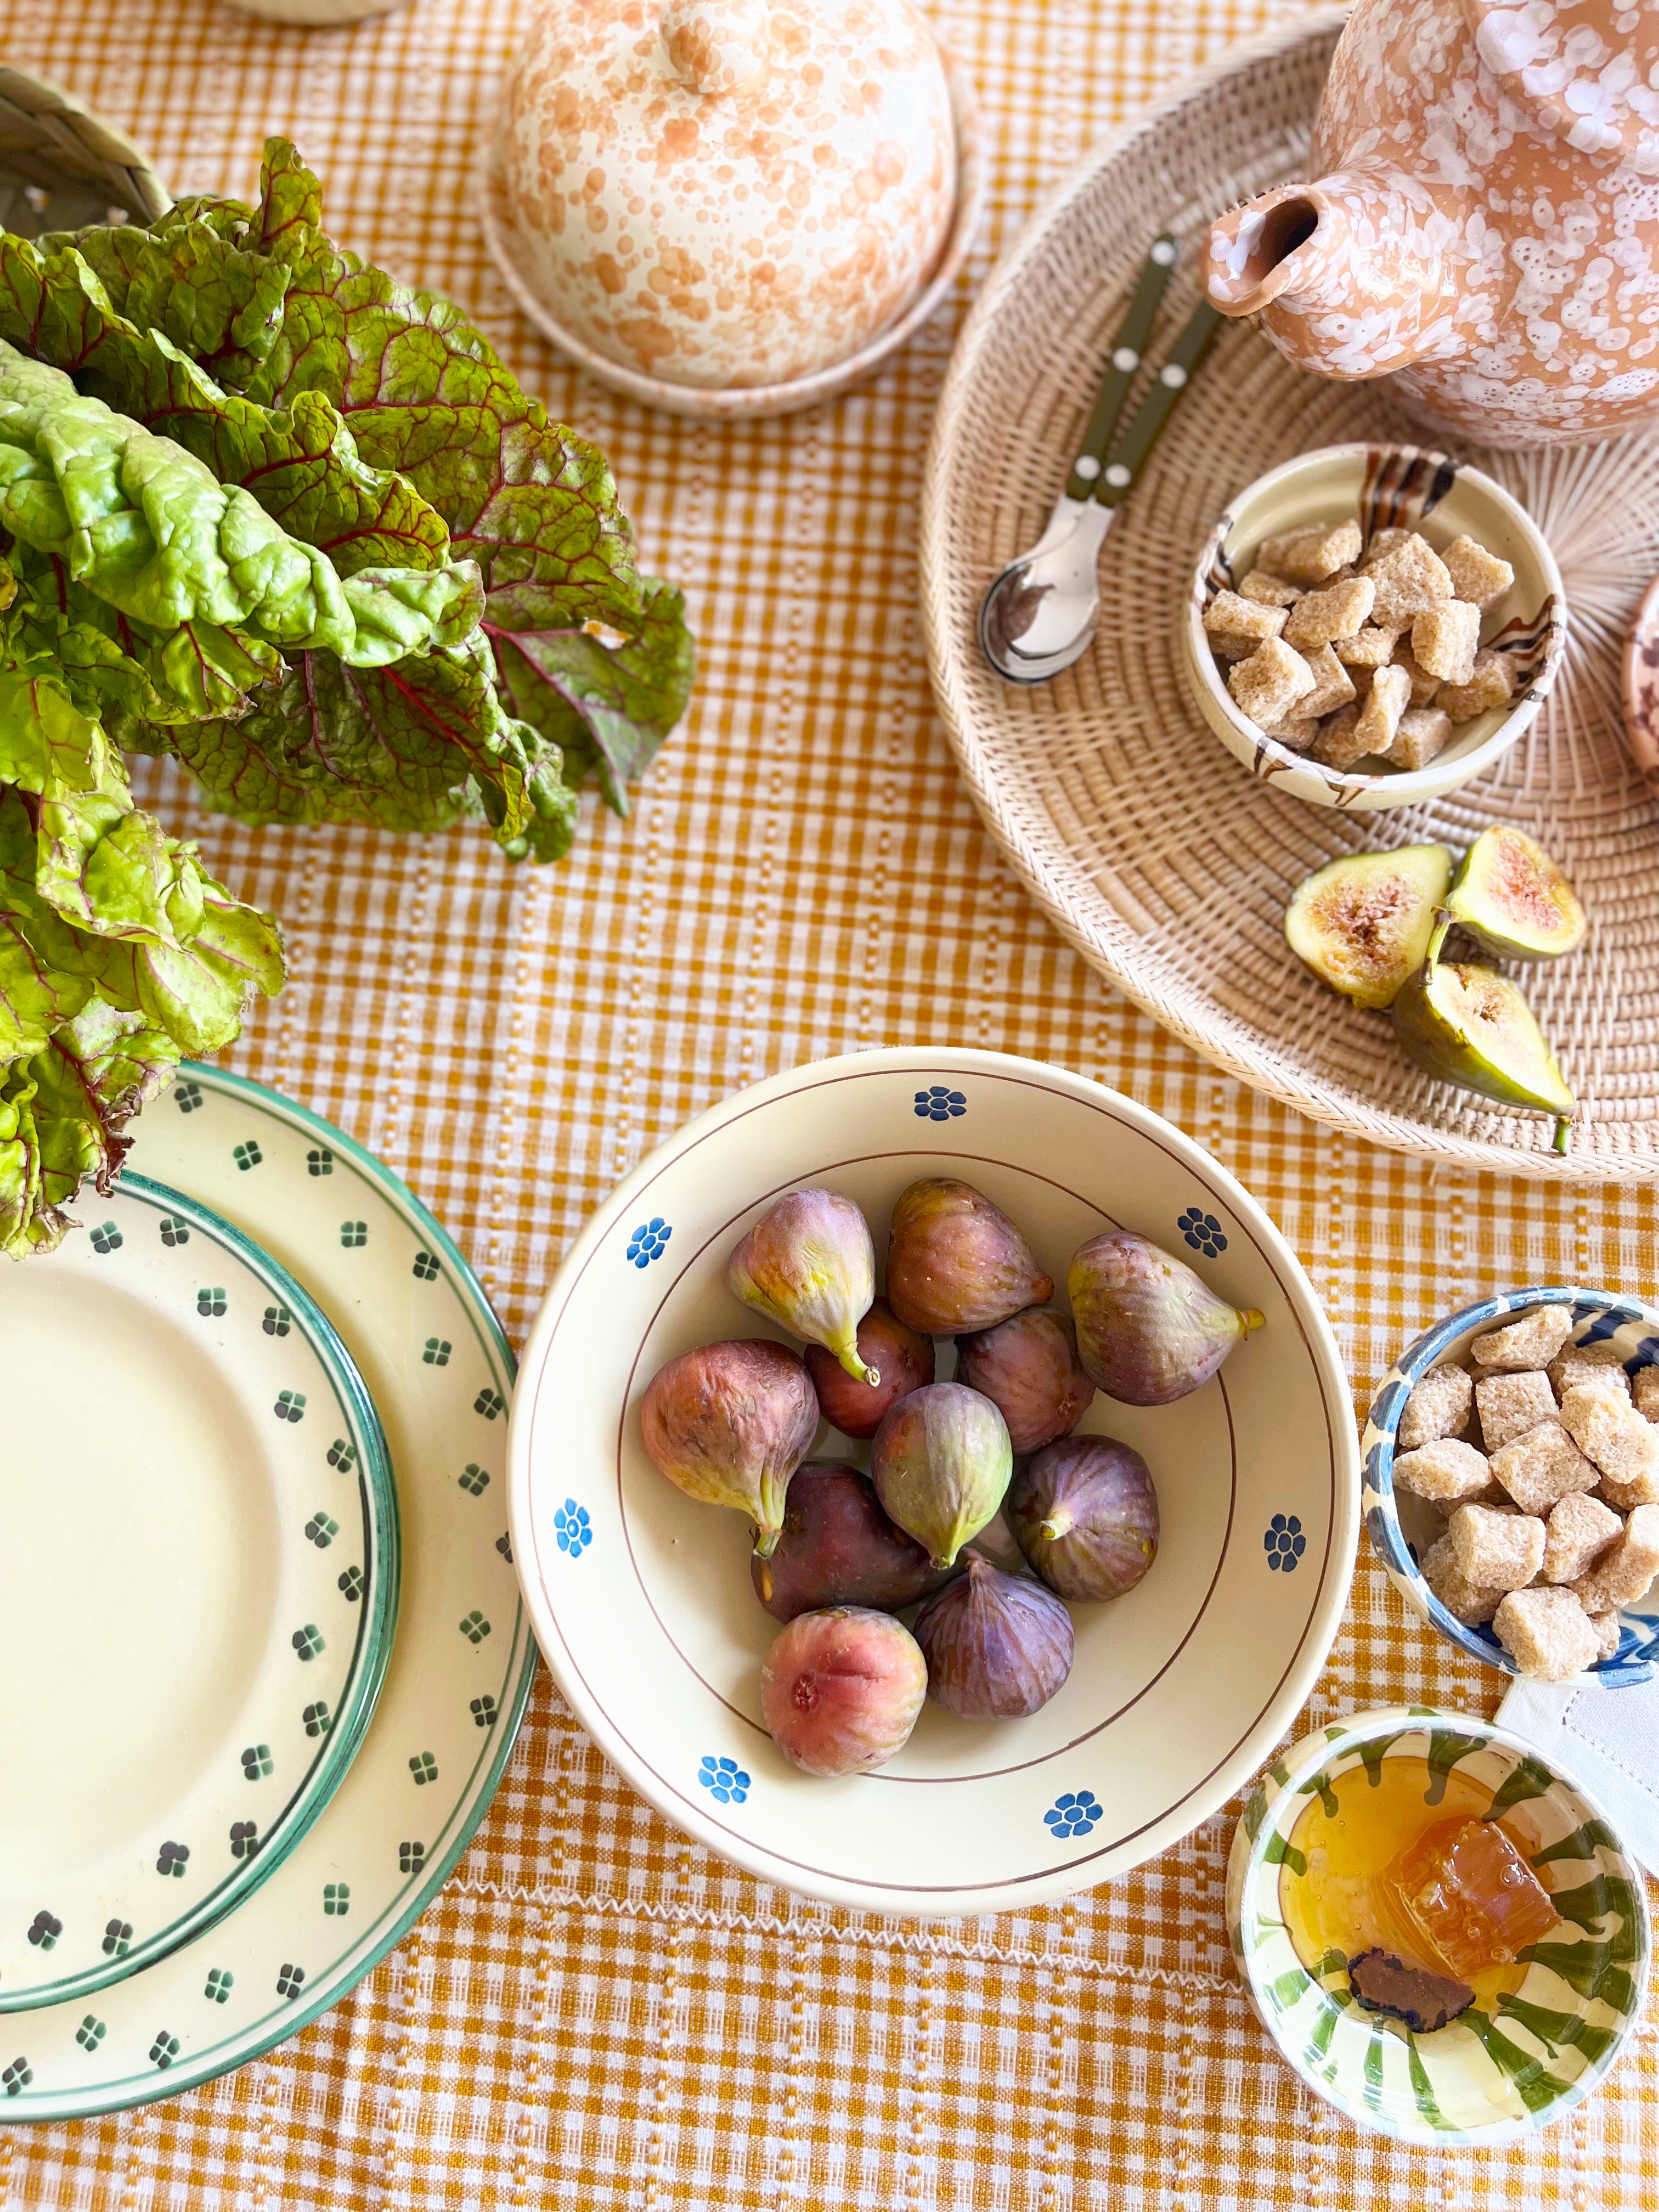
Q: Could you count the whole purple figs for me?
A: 11